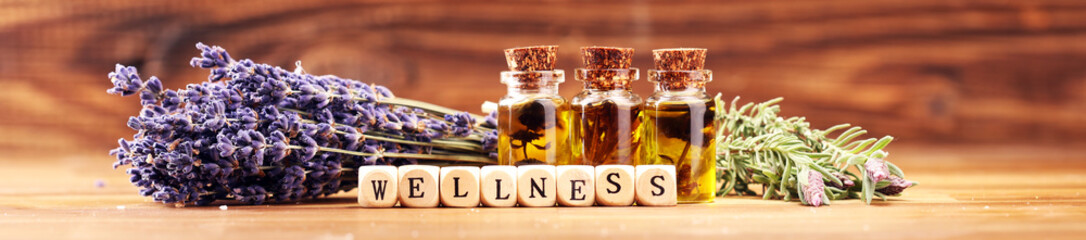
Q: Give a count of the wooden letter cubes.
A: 8